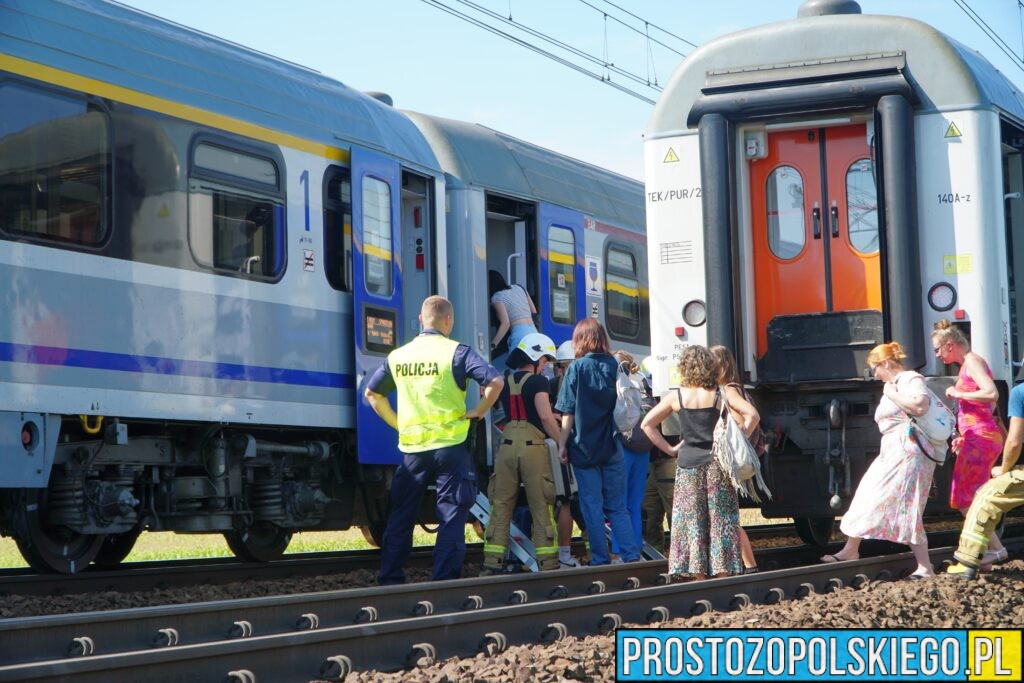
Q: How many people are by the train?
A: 12